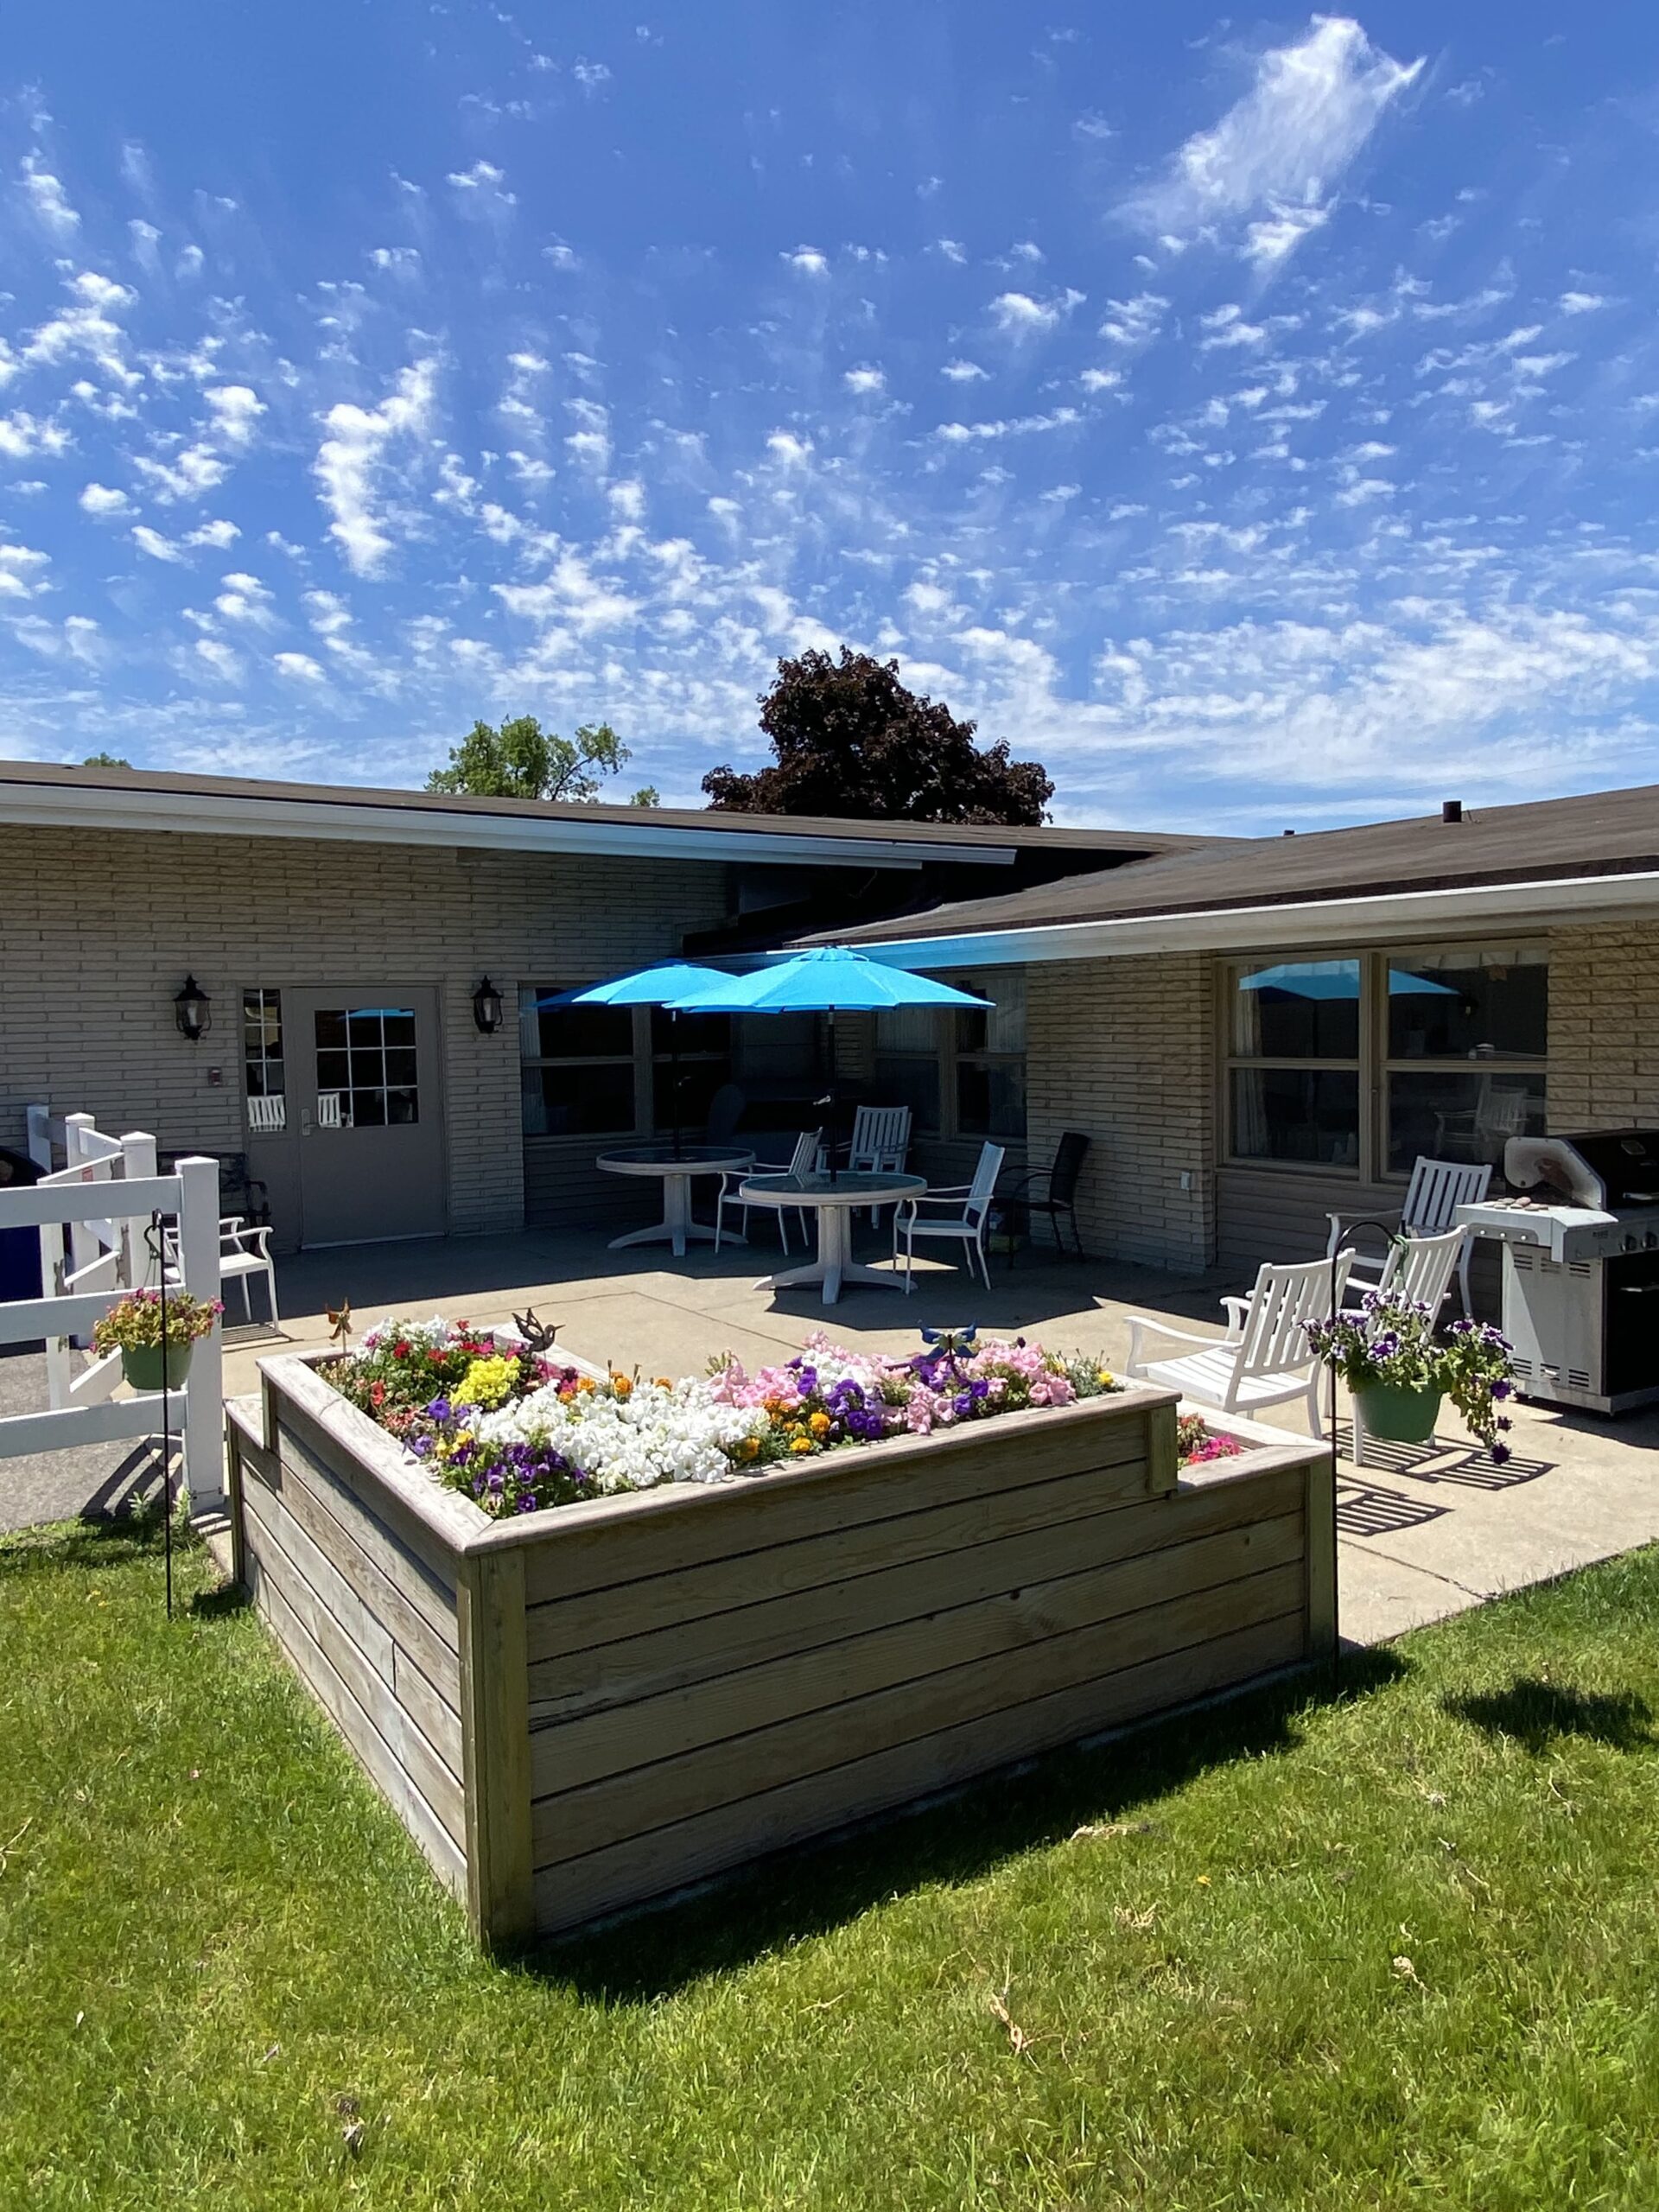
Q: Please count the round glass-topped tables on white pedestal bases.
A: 2